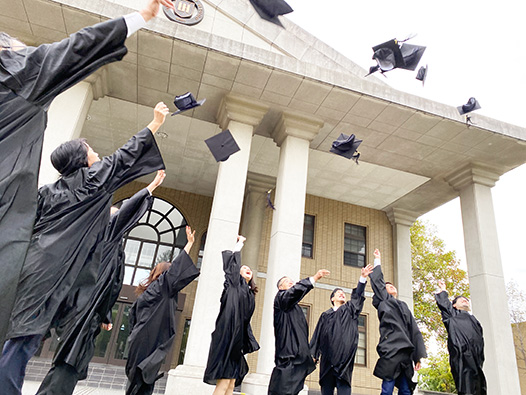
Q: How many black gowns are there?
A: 9